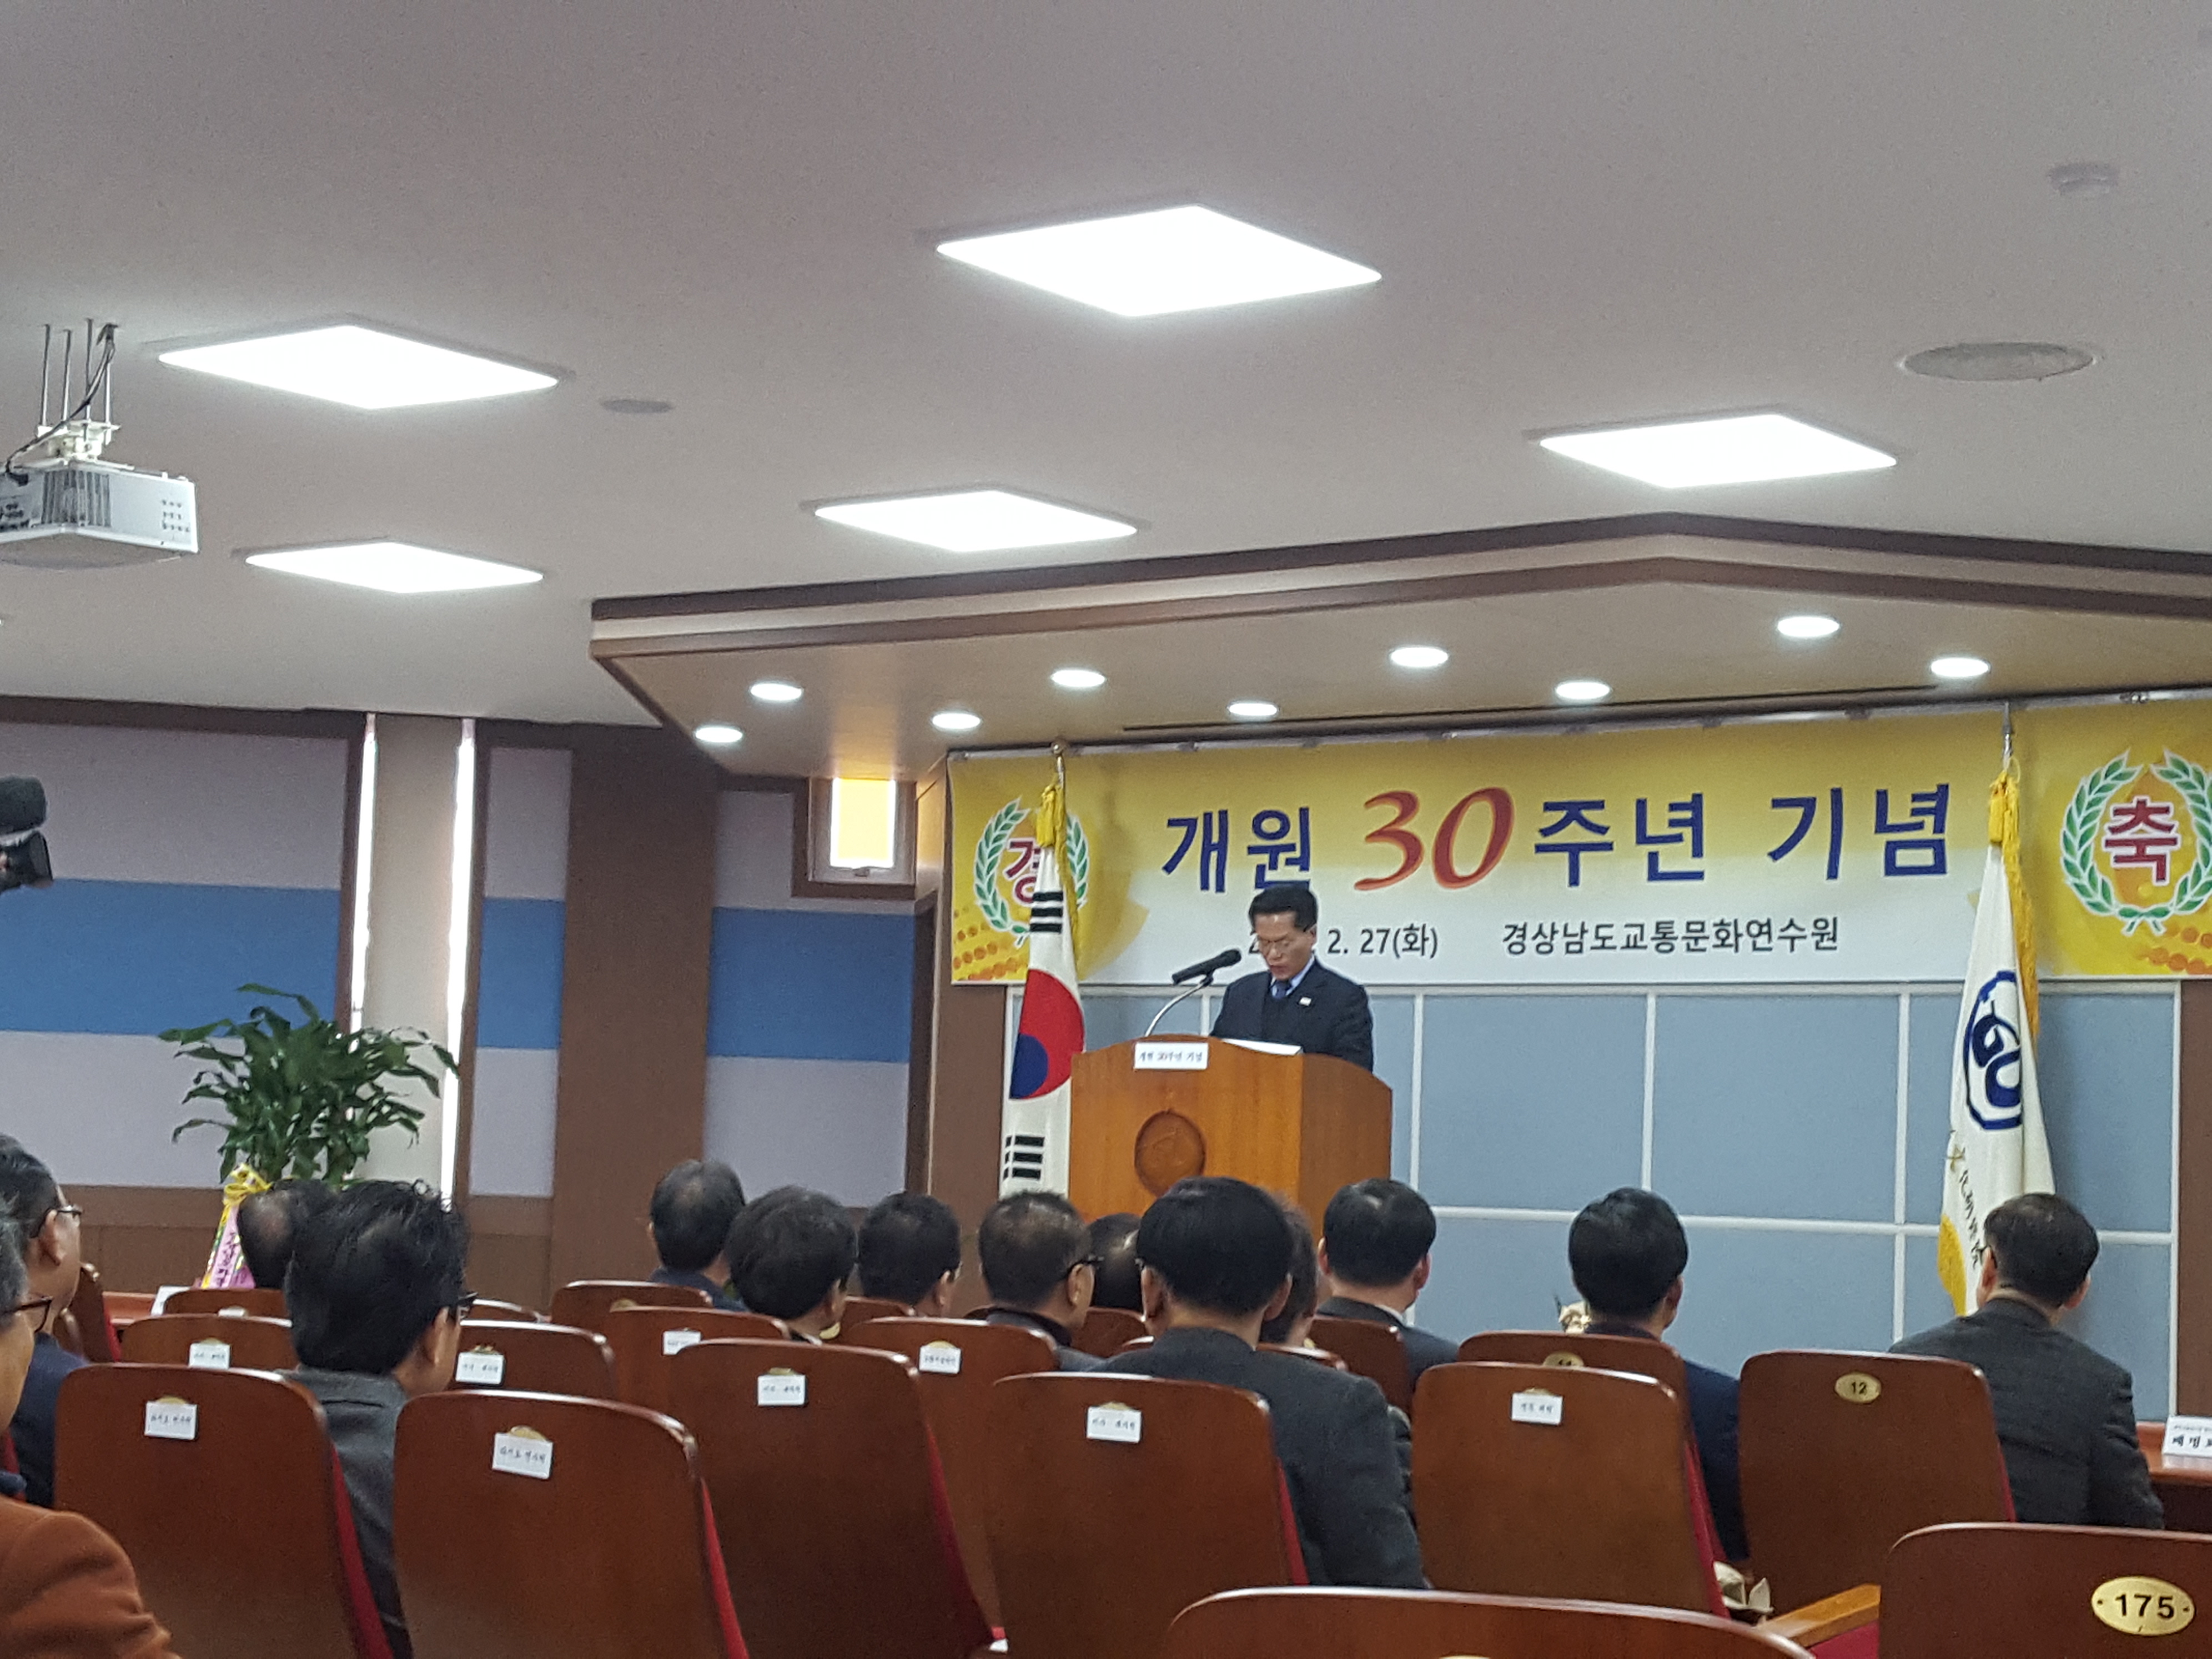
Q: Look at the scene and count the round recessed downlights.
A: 9